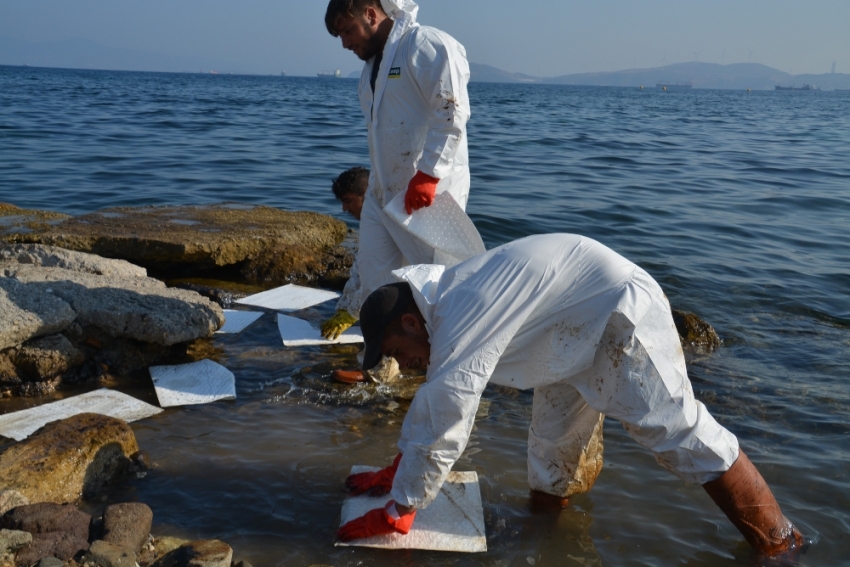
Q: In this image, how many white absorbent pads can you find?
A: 7